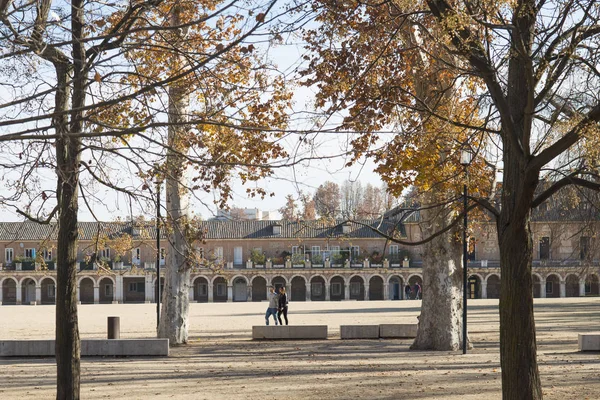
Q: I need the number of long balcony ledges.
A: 1